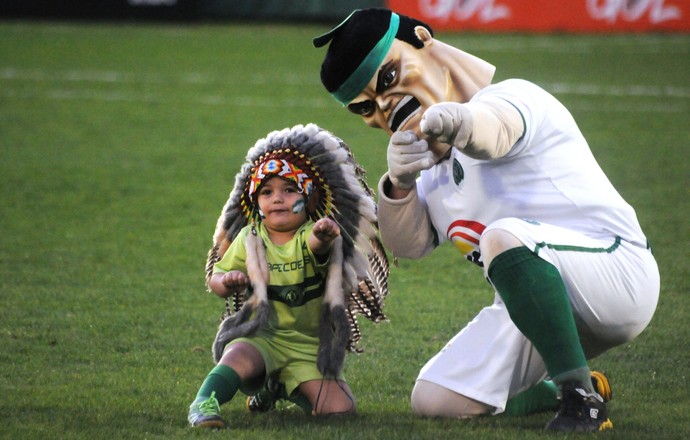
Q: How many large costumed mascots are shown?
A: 1